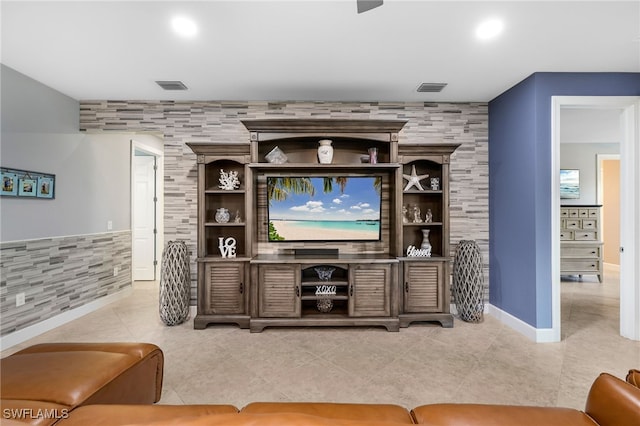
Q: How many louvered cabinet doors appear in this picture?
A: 4